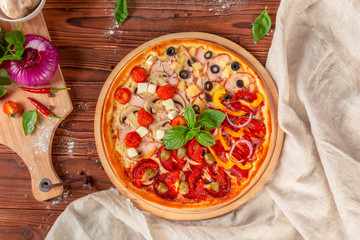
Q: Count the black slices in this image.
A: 11